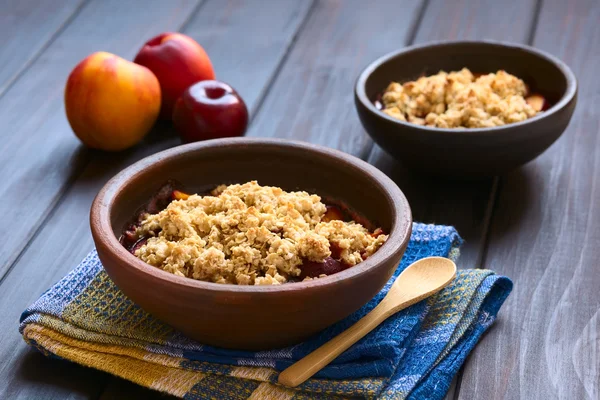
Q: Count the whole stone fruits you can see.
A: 3